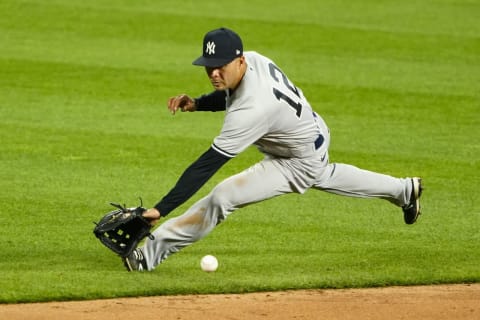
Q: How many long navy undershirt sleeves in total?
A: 2